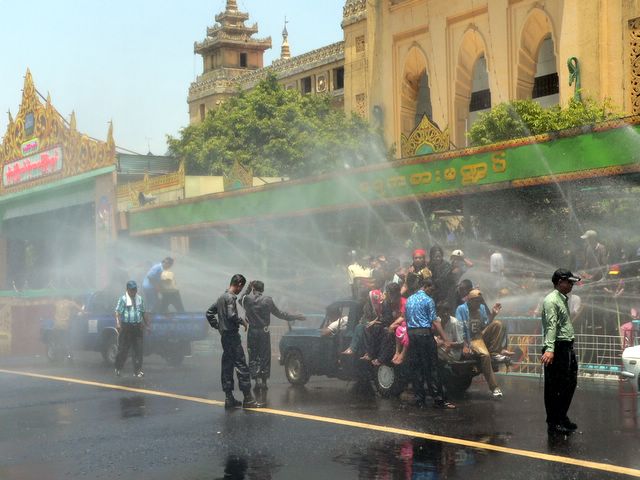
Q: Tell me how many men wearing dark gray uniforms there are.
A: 2